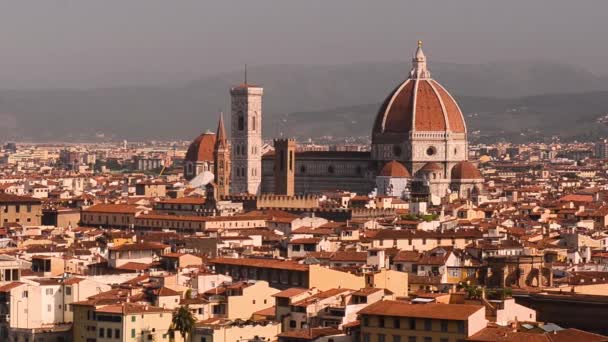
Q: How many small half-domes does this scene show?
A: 3